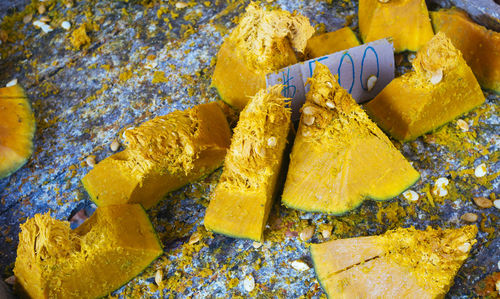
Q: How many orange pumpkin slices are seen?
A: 11